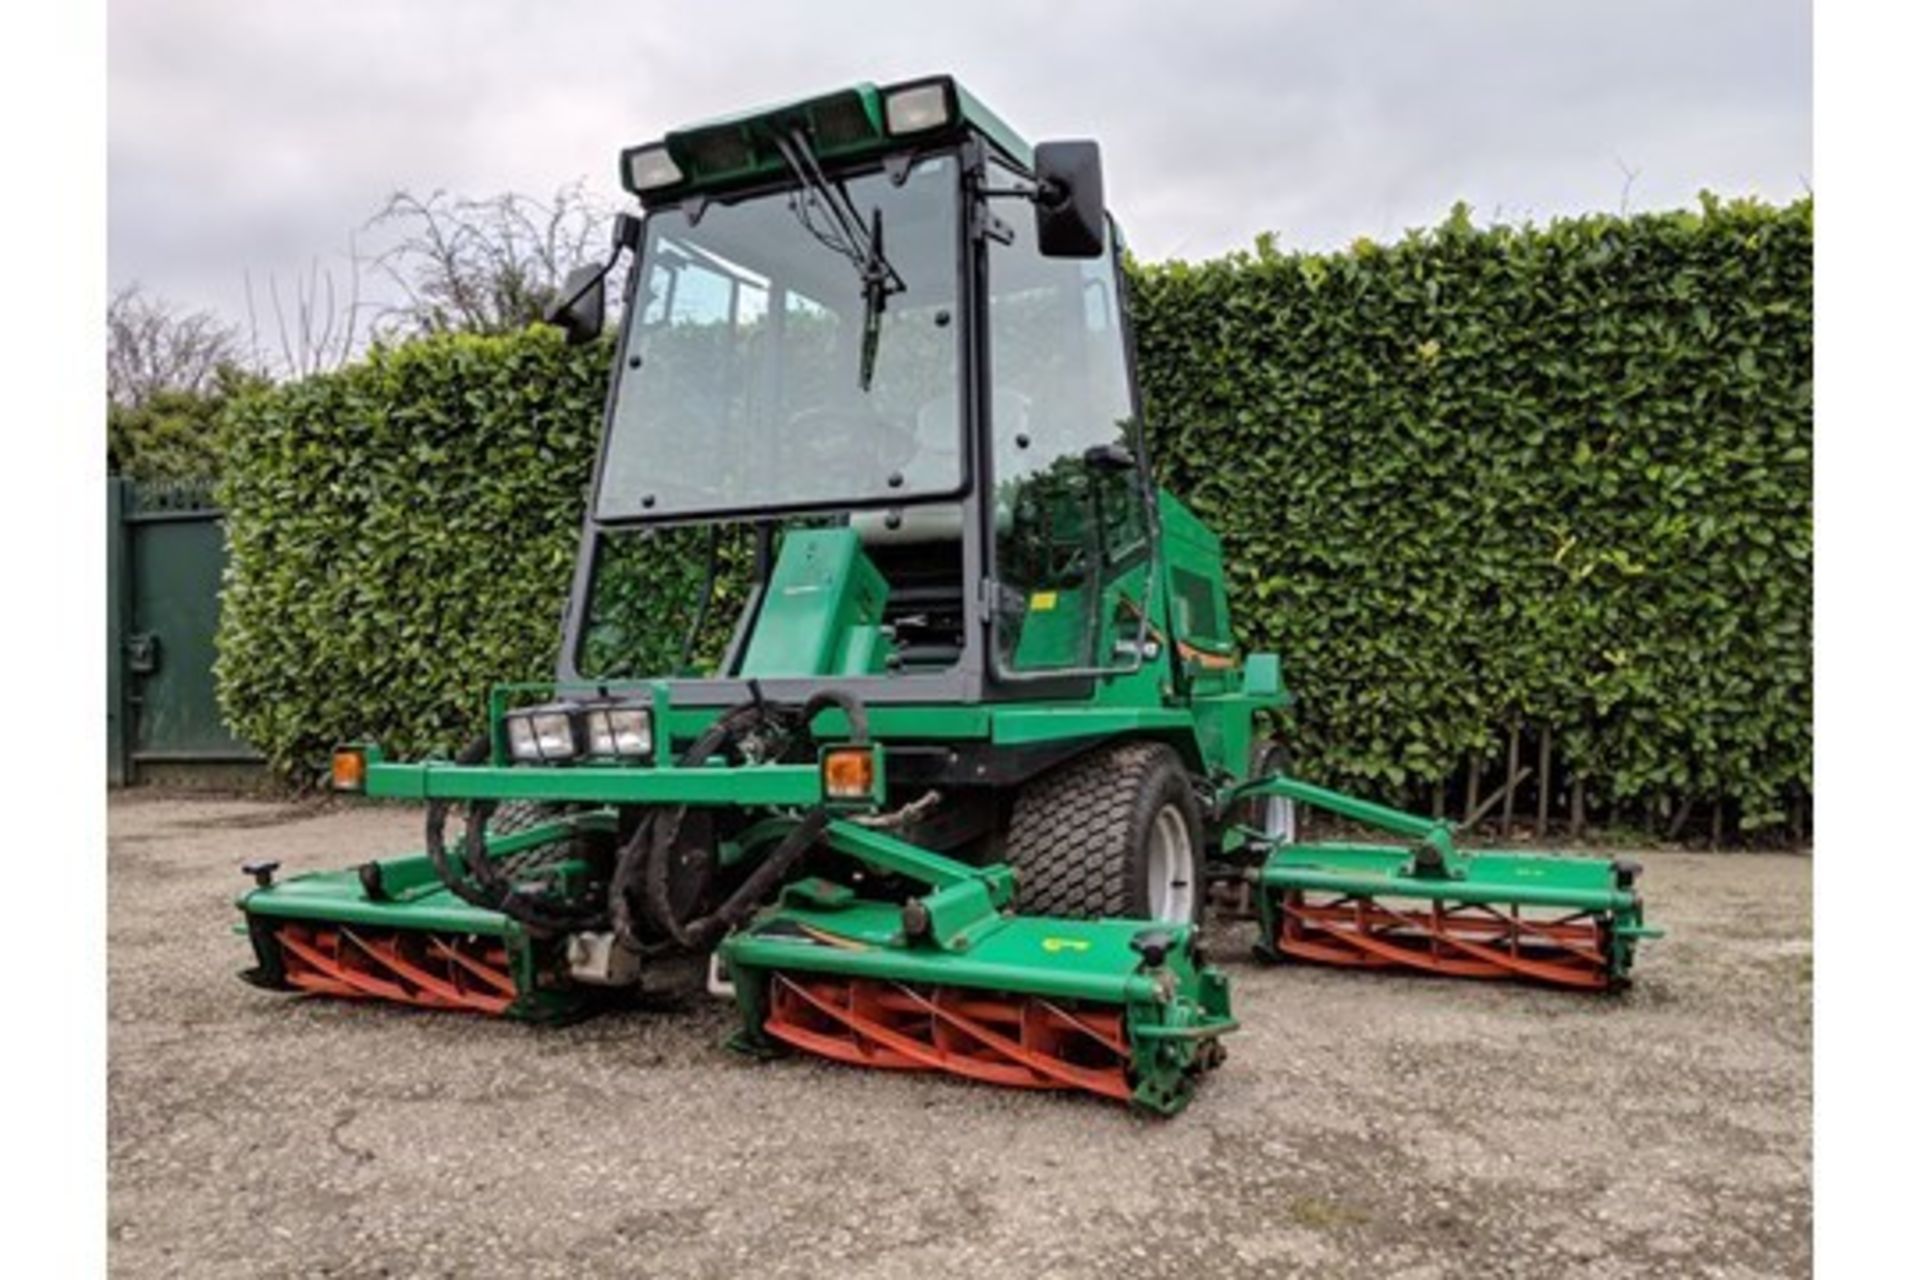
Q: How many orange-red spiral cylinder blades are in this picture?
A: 3